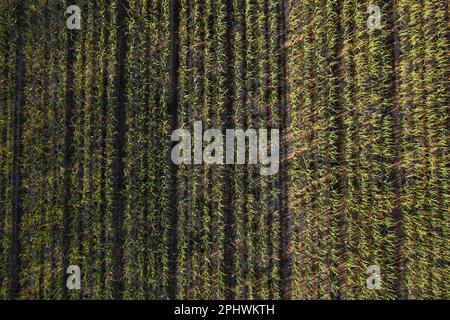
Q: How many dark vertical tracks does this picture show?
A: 8